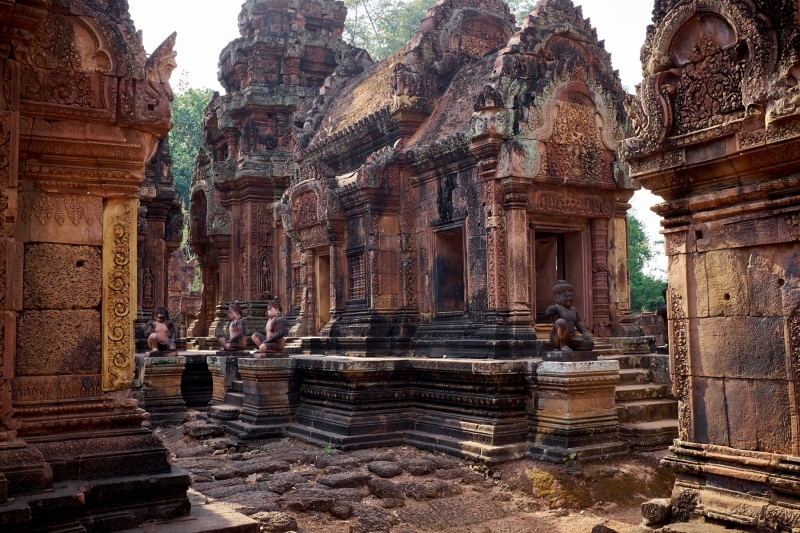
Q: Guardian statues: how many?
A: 4